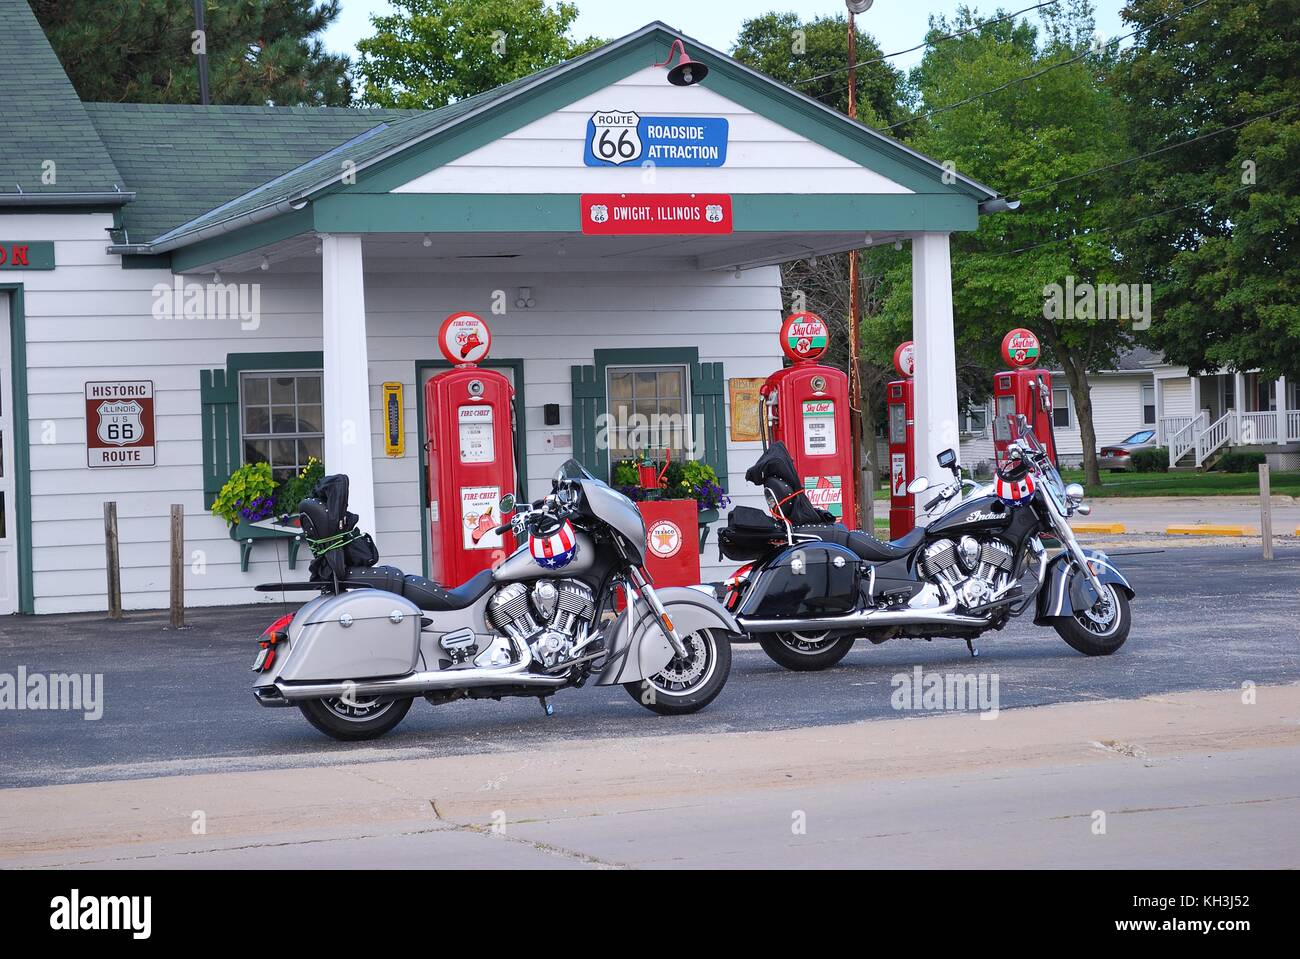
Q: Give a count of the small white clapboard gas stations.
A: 1